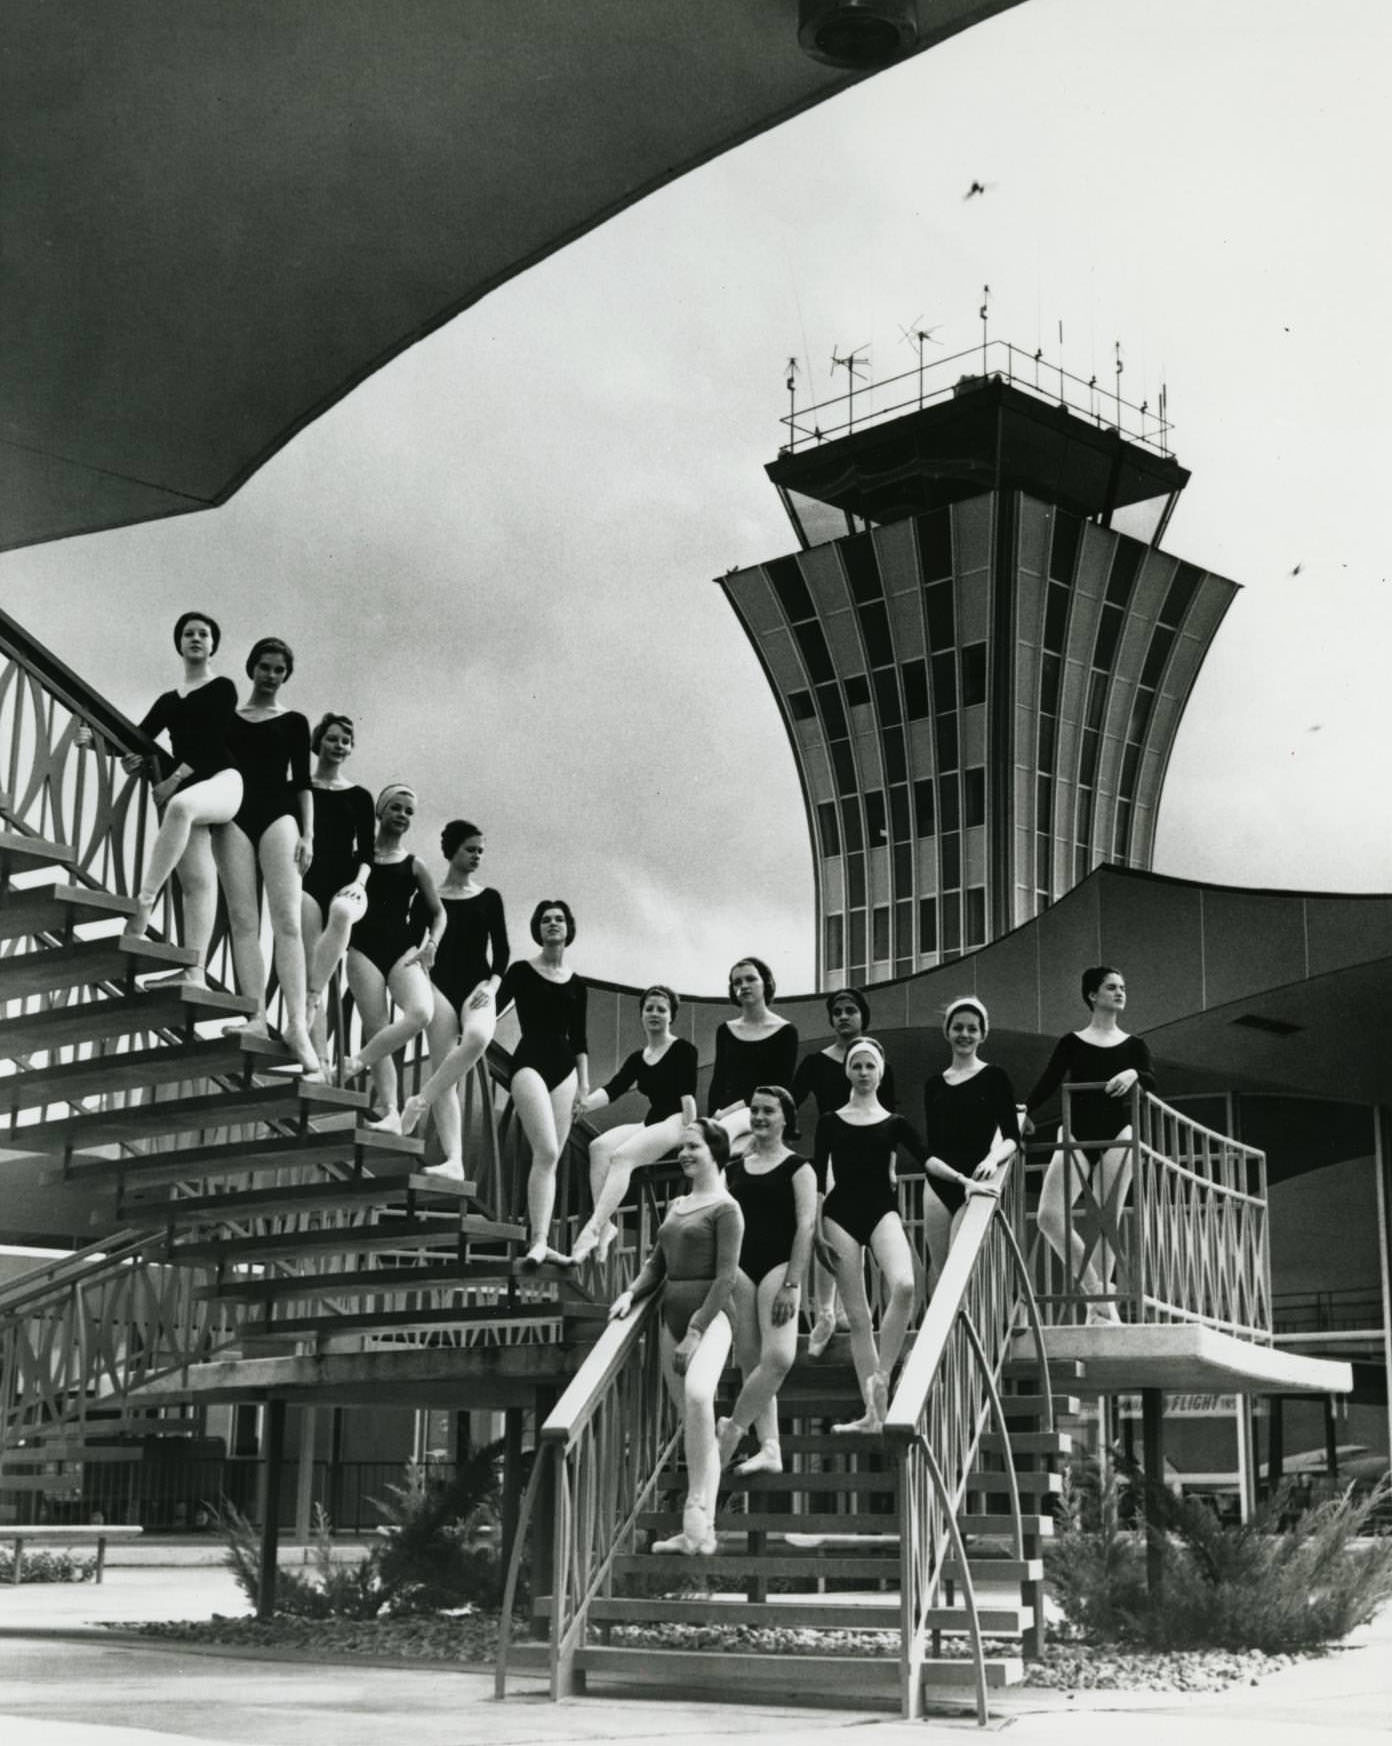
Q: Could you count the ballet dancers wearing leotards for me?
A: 14